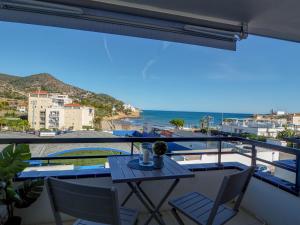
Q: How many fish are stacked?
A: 0